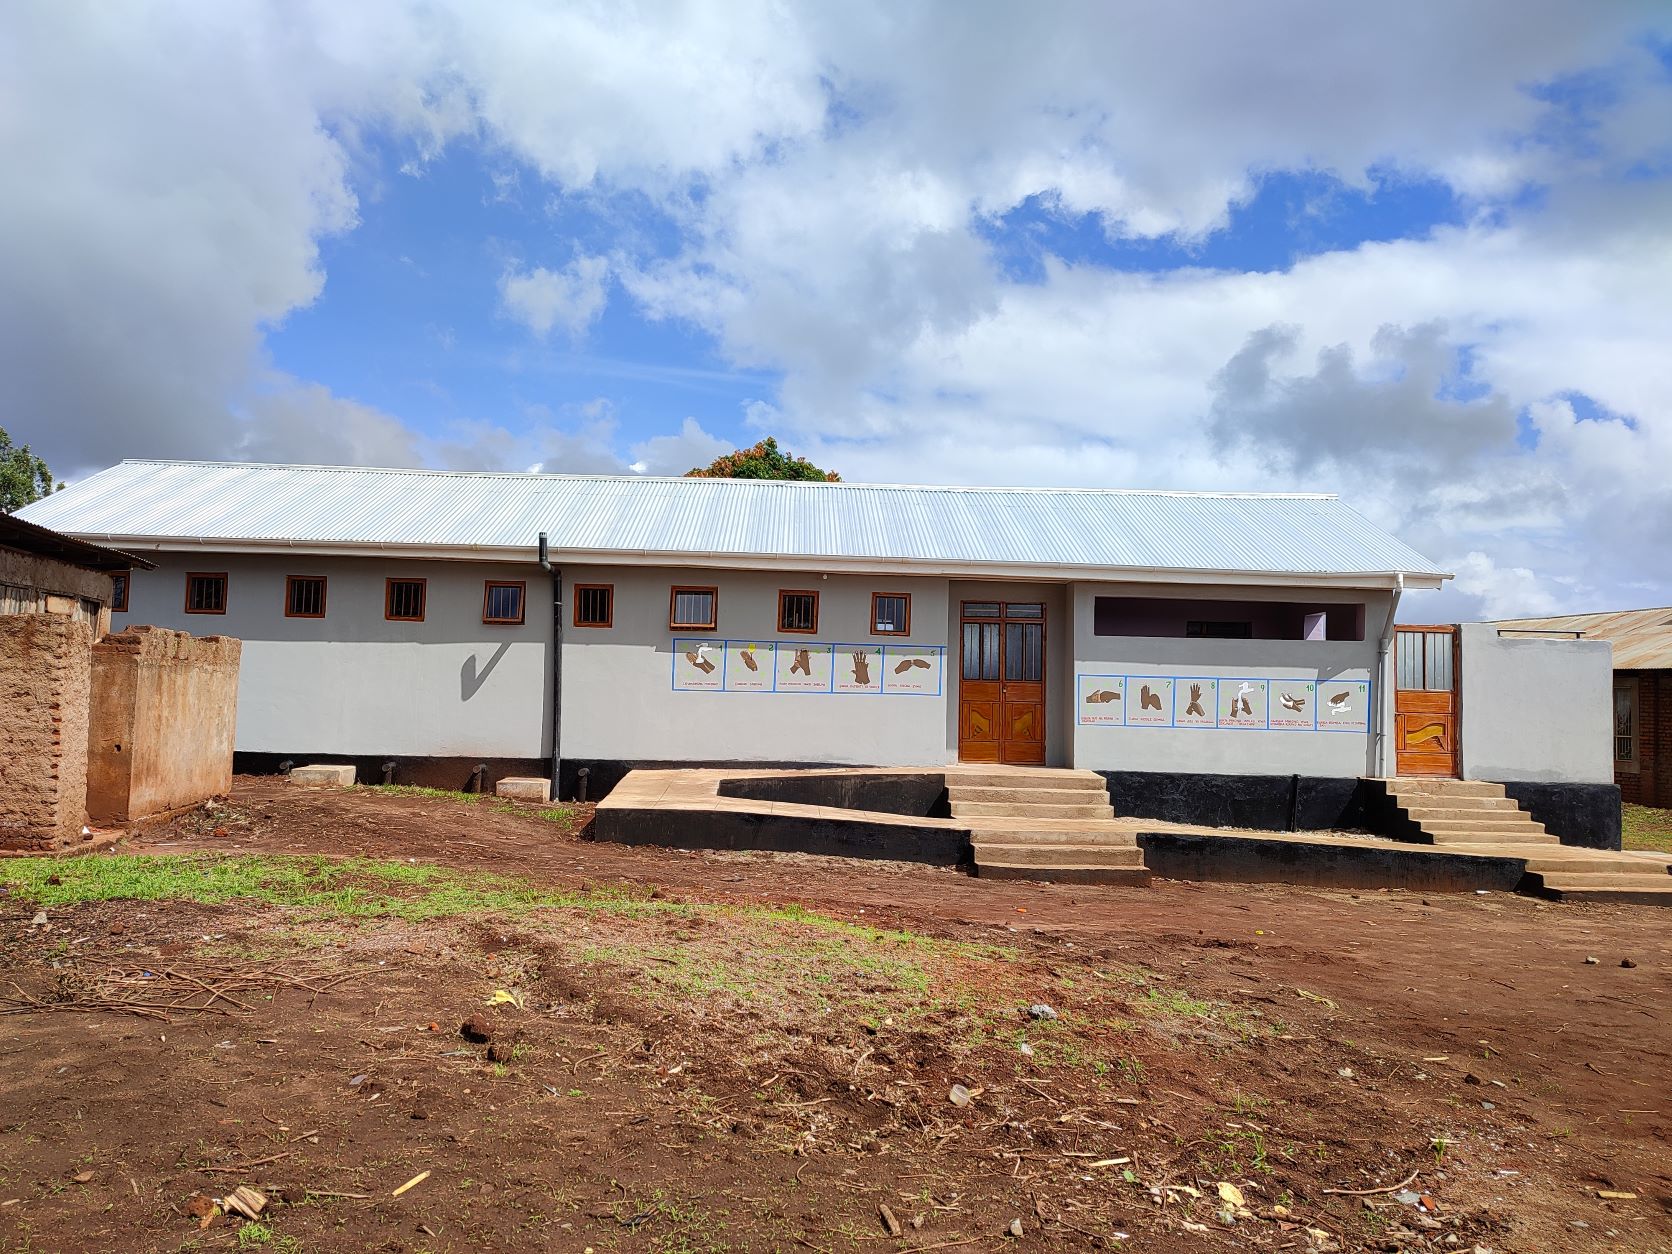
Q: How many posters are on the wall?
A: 11